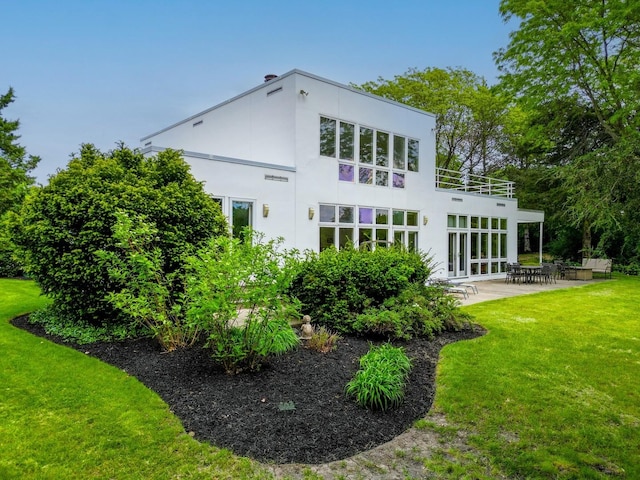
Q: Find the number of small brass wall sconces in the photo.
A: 3